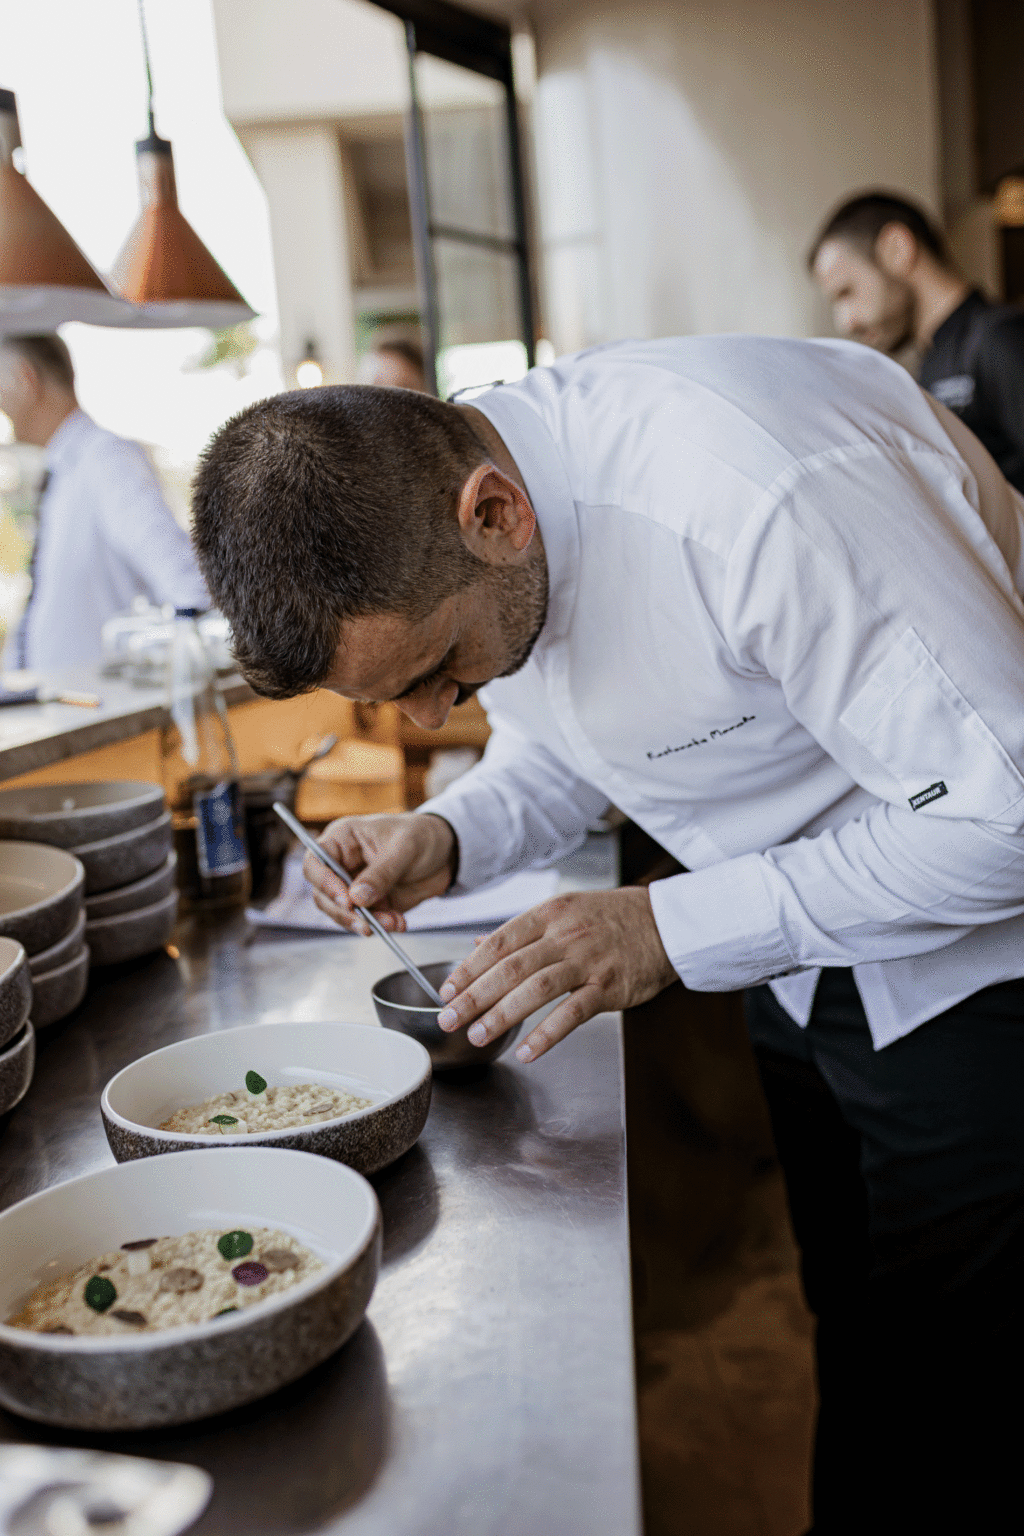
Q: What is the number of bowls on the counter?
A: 12